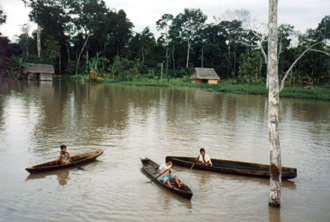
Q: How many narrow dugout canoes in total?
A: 3